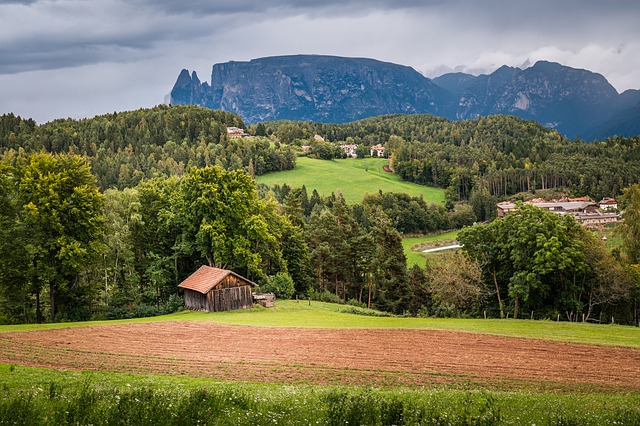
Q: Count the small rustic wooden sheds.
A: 1